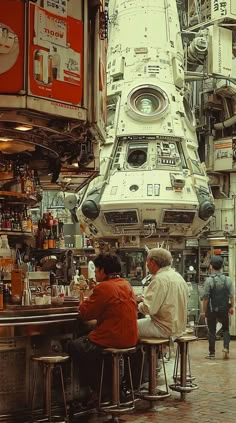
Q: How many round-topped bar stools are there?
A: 4